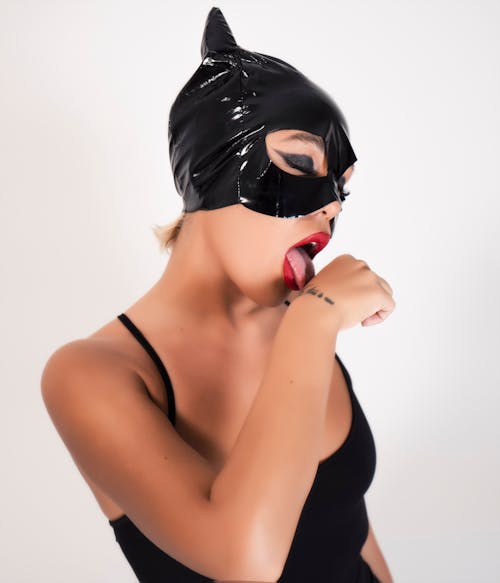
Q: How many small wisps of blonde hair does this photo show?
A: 1